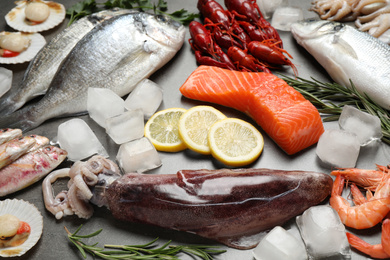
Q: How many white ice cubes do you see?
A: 12